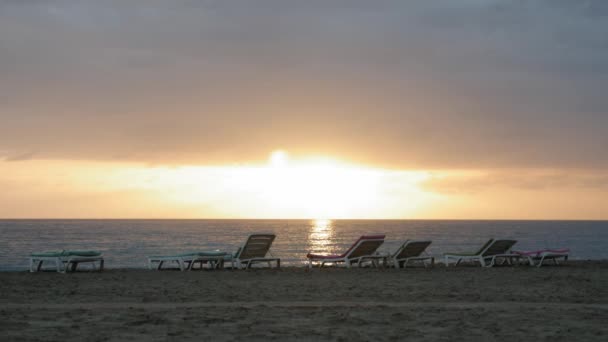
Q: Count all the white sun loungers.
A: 7